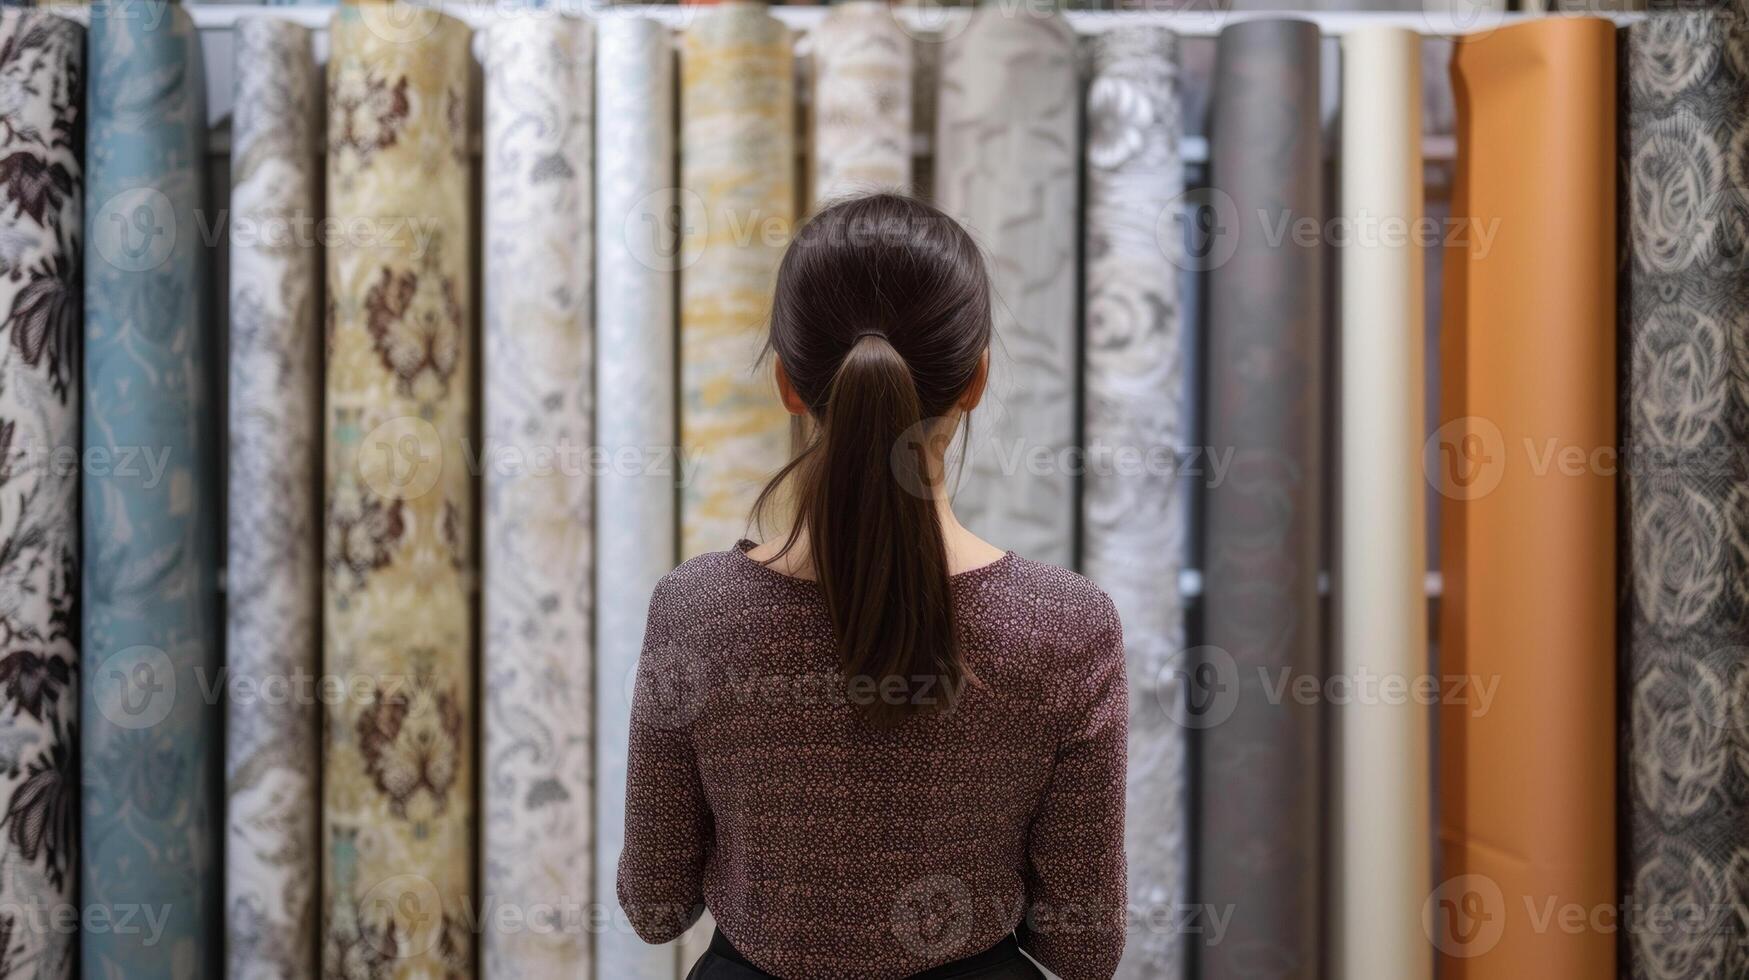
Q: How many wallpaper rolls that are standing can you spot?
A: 14